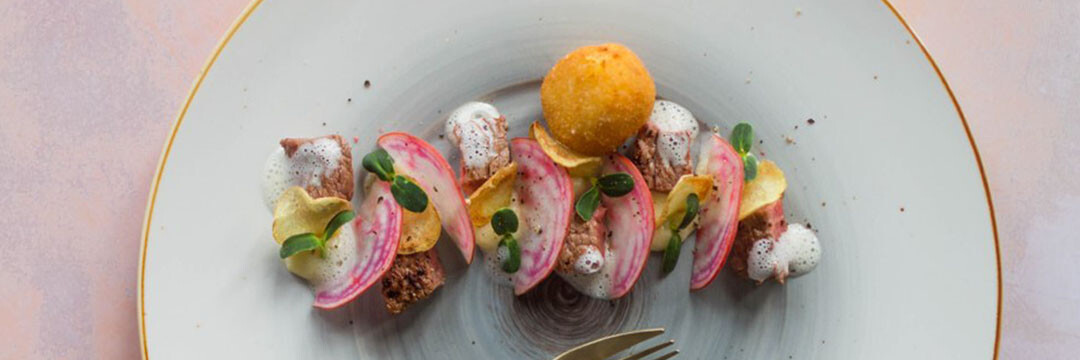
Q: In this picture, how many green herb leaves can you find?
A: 12